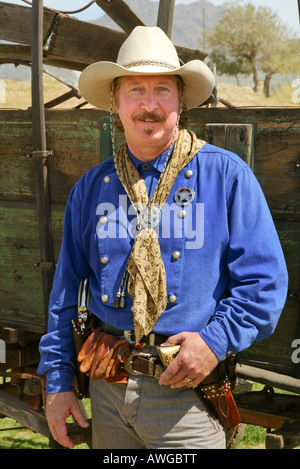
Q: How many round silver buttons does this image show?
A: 8